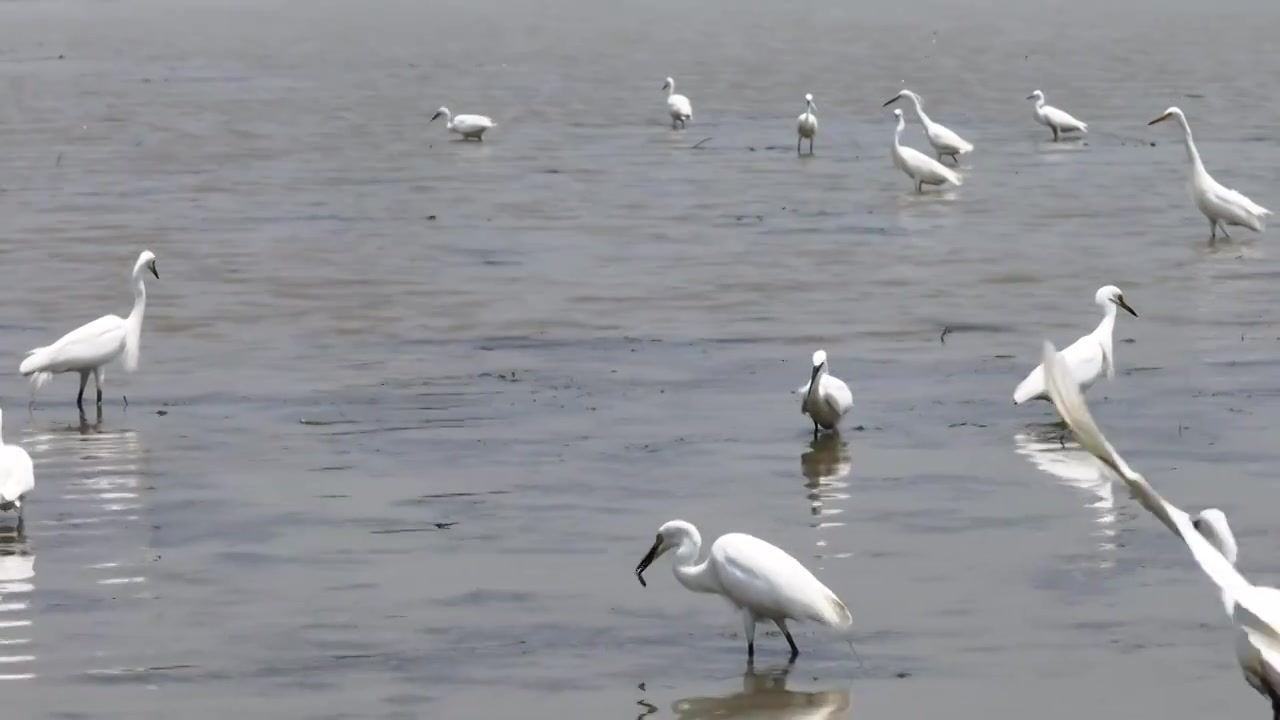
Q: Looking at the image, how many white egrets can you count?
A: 13